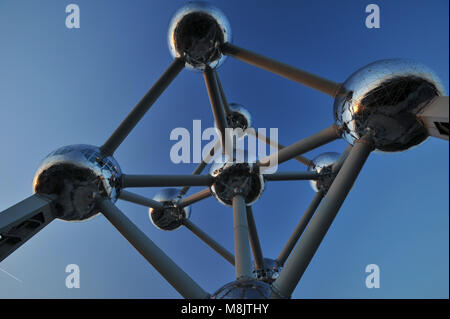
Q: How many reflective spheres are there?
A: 9